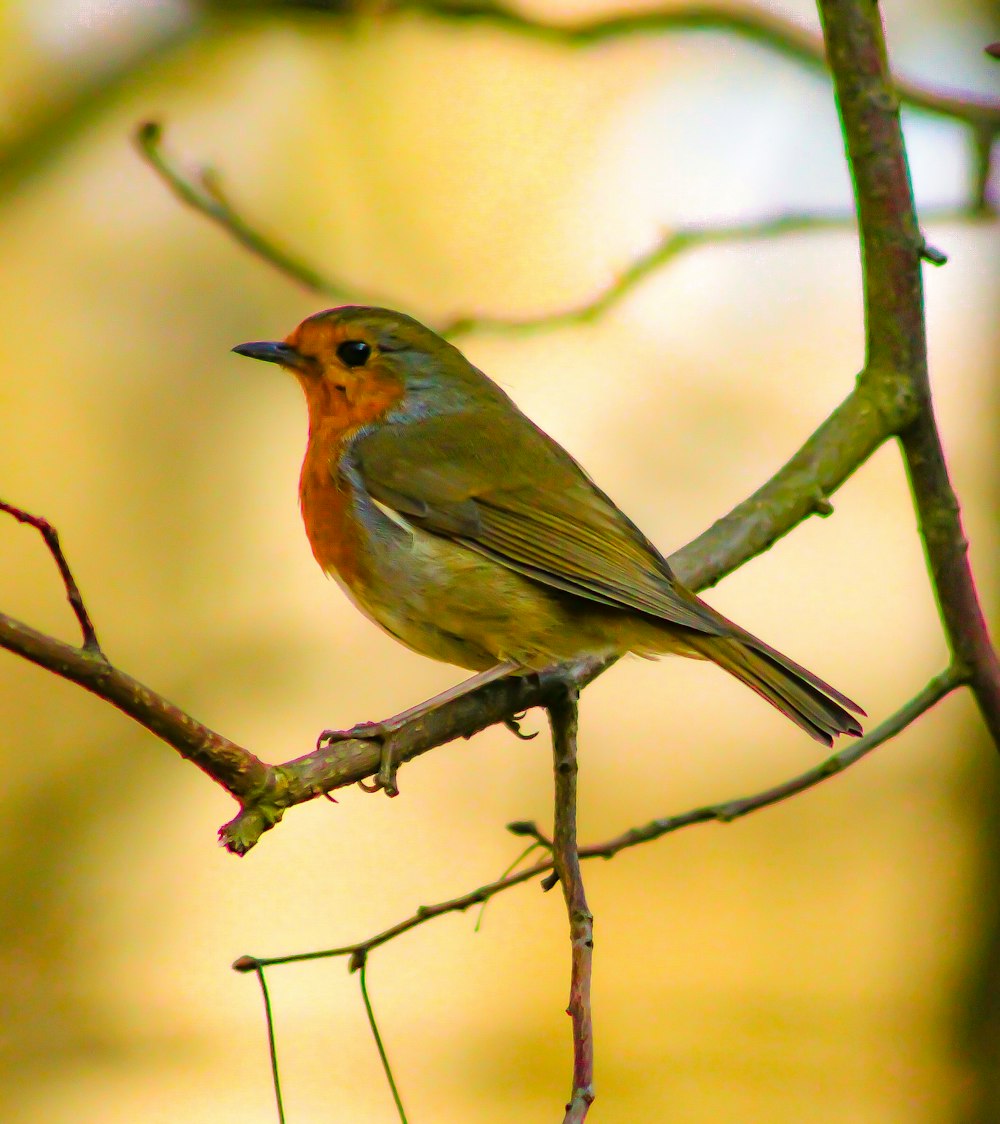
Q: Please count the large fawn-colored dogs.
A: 0